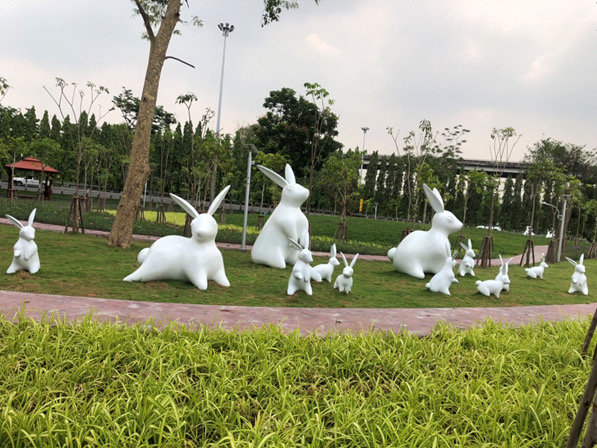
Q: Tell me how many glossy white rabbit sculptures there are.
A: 13